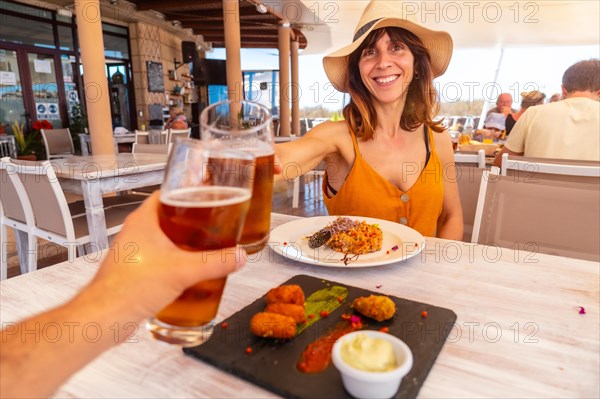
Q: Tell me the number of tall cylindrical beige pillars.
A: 4